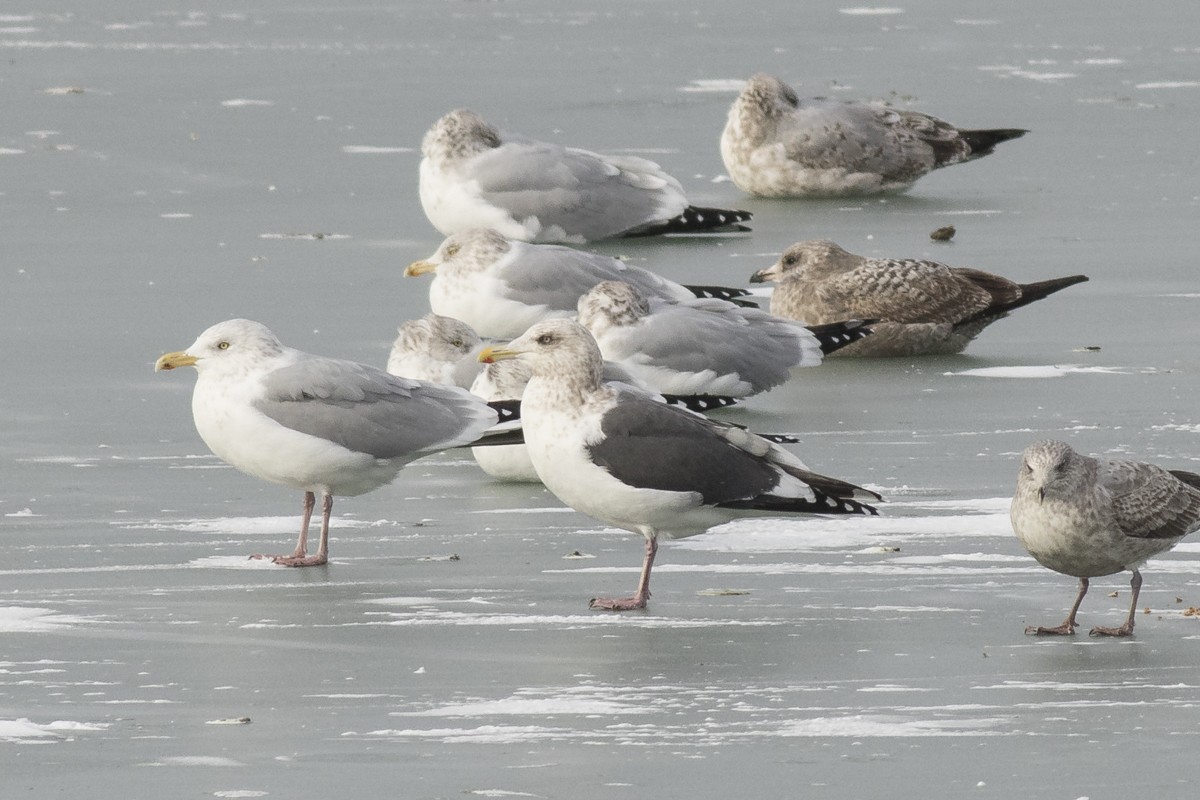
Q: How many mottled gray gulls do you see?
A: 3